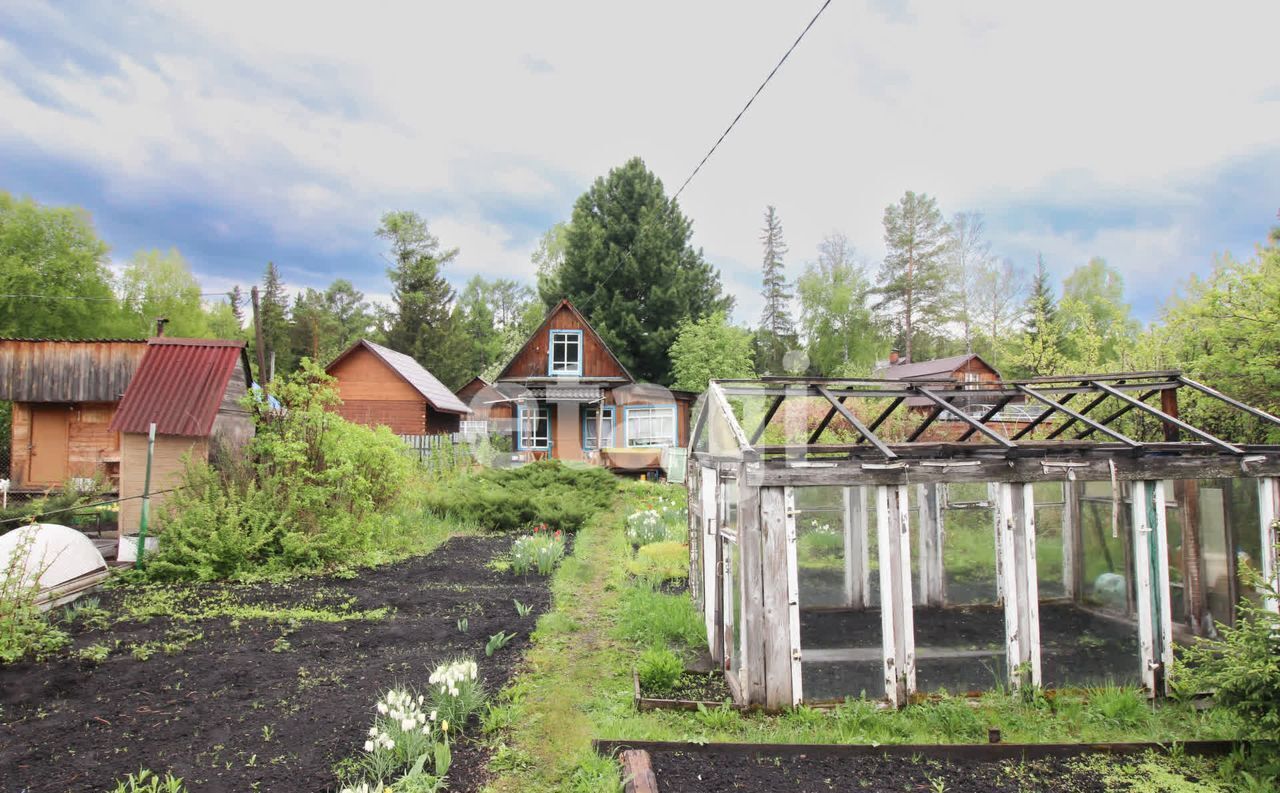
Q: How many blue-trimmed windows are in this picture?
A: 4